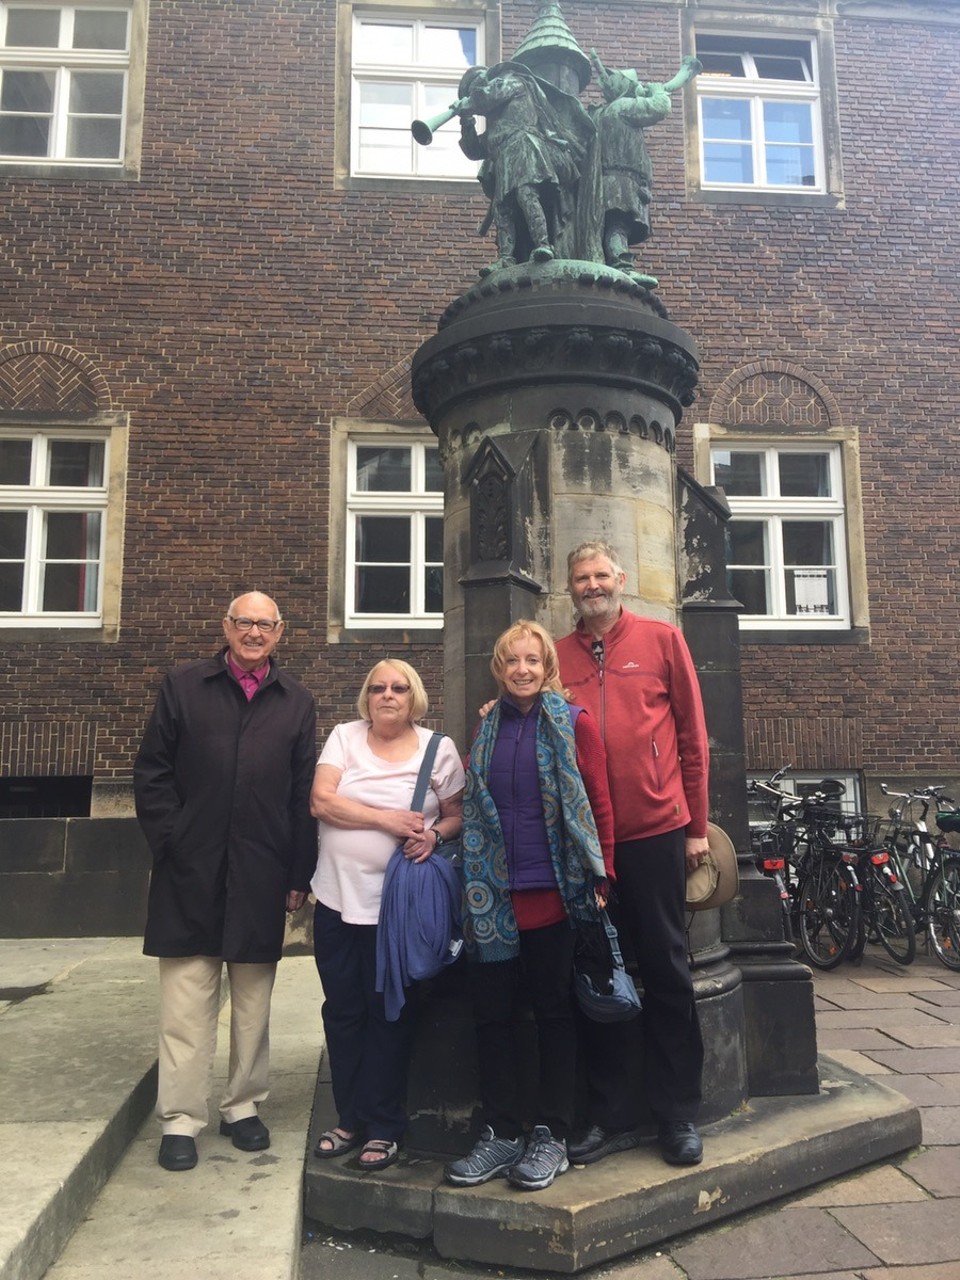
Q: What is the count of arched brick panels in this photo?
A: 3